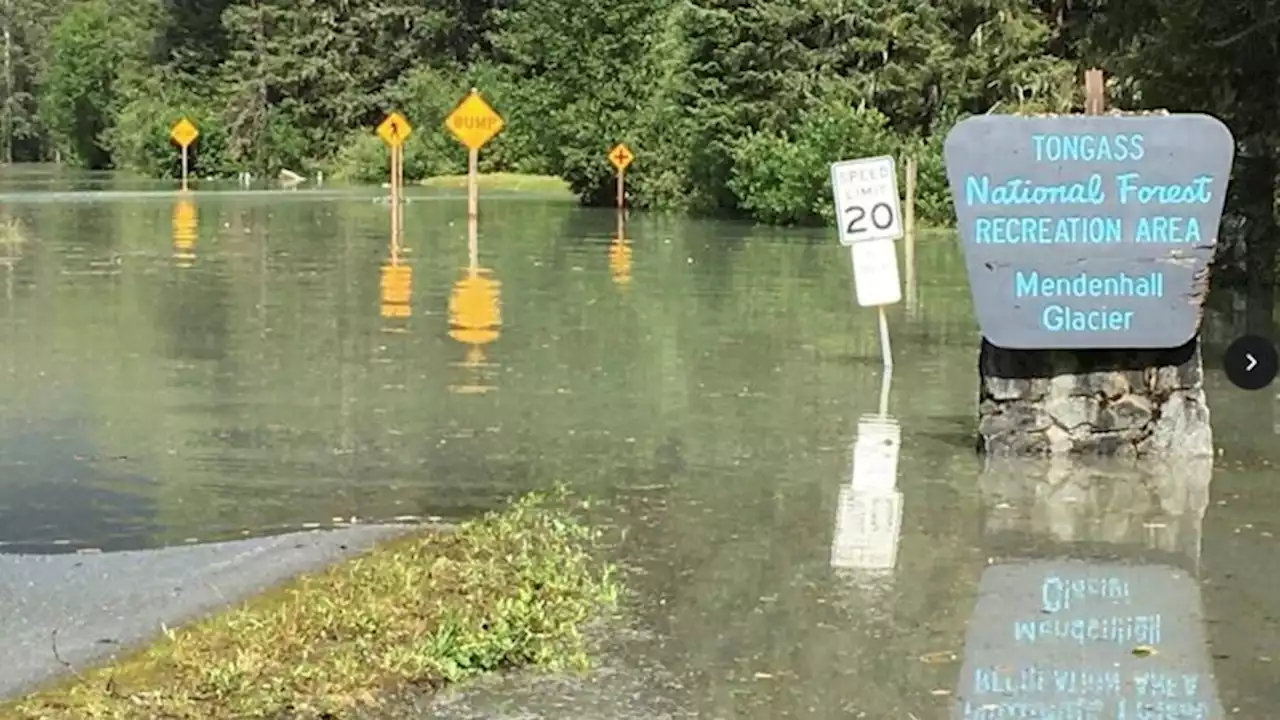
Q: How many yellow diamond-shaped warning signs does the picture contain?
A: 4